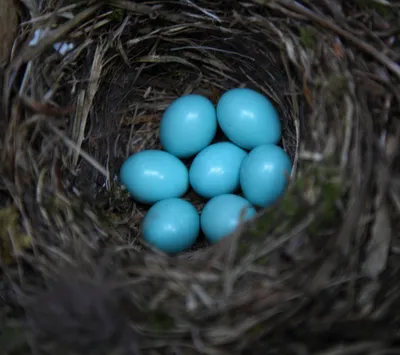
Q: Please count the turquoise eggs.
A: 7